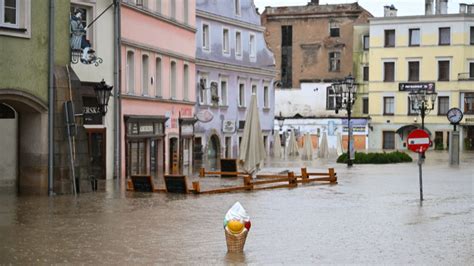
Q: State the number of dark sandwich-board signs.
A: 3